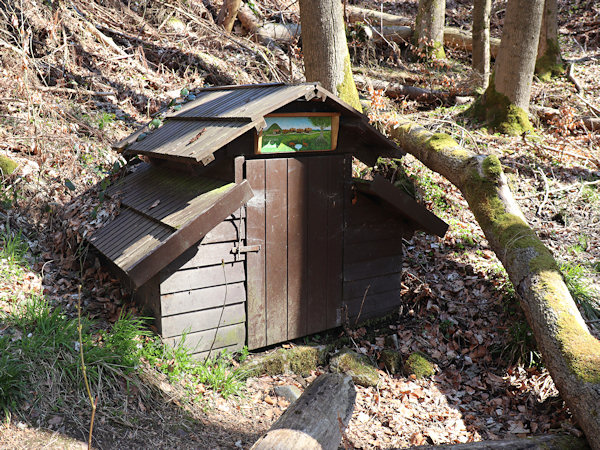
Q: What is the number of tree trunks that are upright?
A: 5